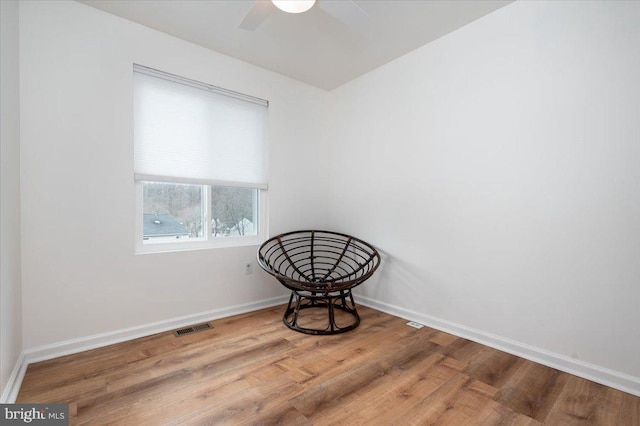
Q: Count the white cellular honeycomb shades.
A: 1